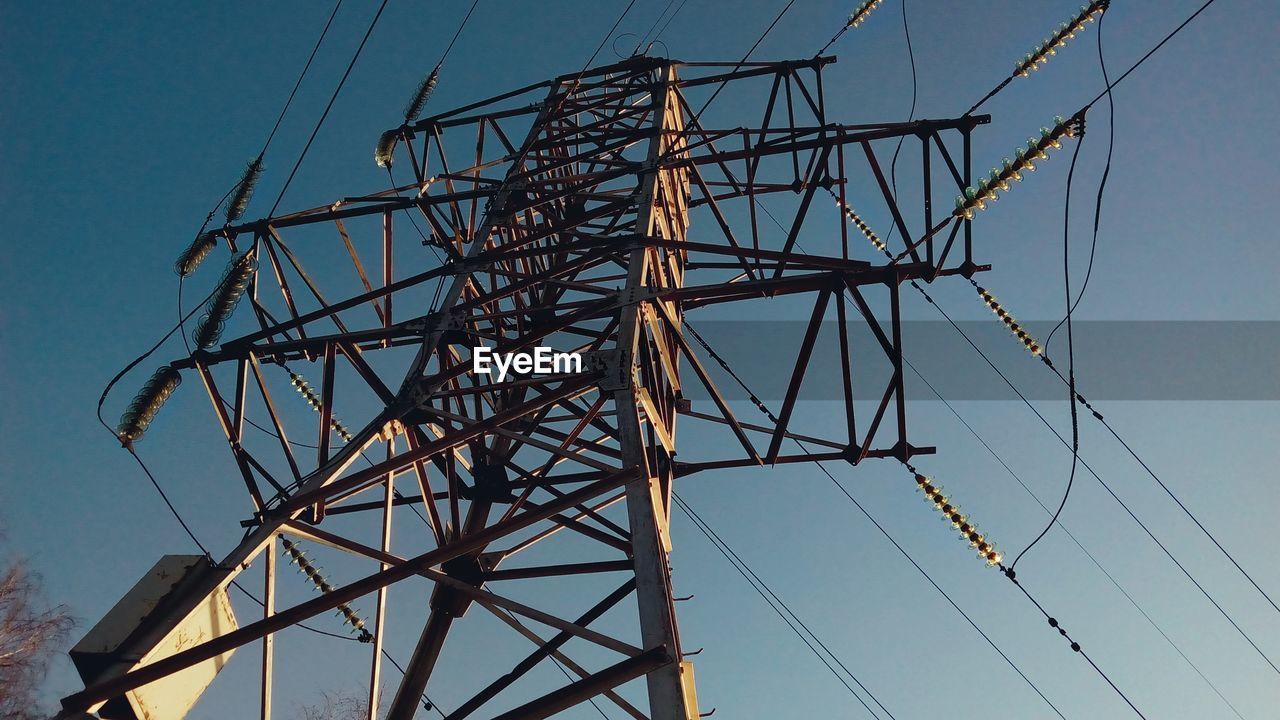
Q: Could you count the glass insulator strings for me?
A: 14